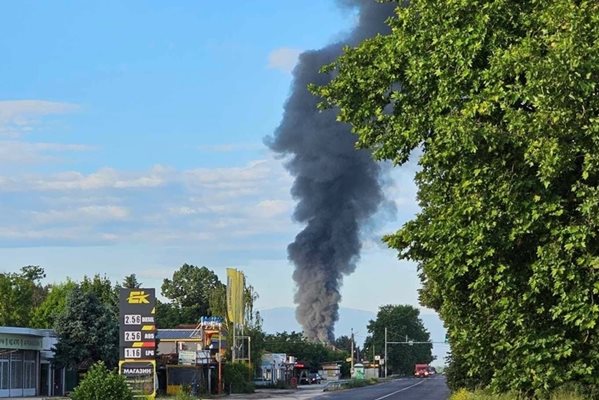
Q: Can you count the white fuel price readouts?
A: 3